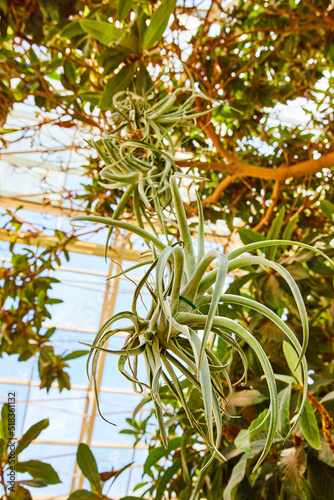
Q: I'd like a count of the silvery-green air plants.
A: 3